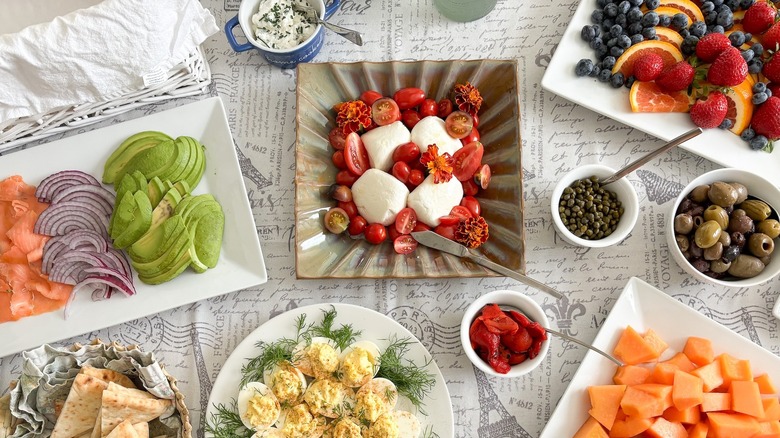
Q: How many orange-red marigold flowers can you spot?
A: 4